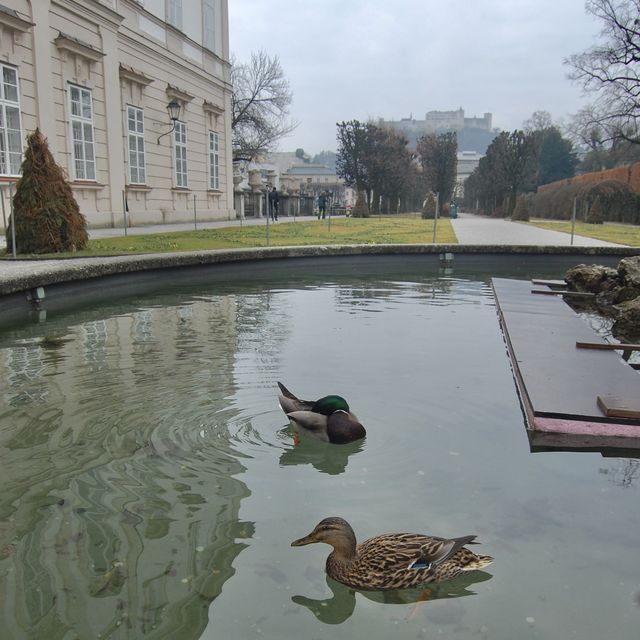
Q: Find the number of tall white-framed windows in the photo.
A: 5